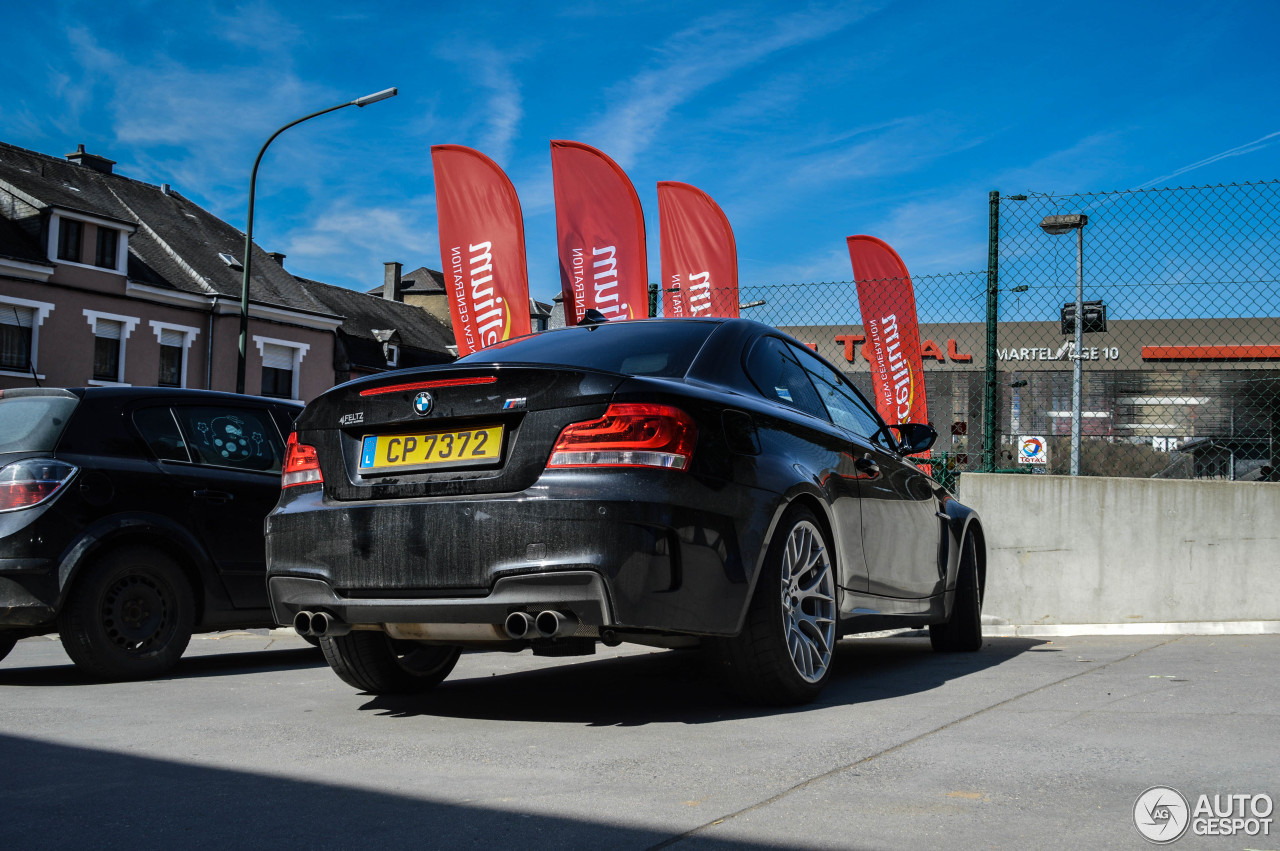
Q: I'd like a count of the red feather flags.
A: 4